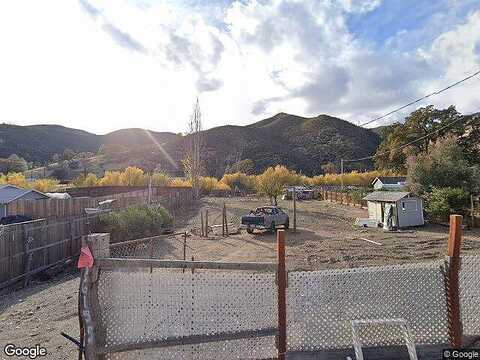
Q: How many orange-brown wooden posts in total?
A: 2